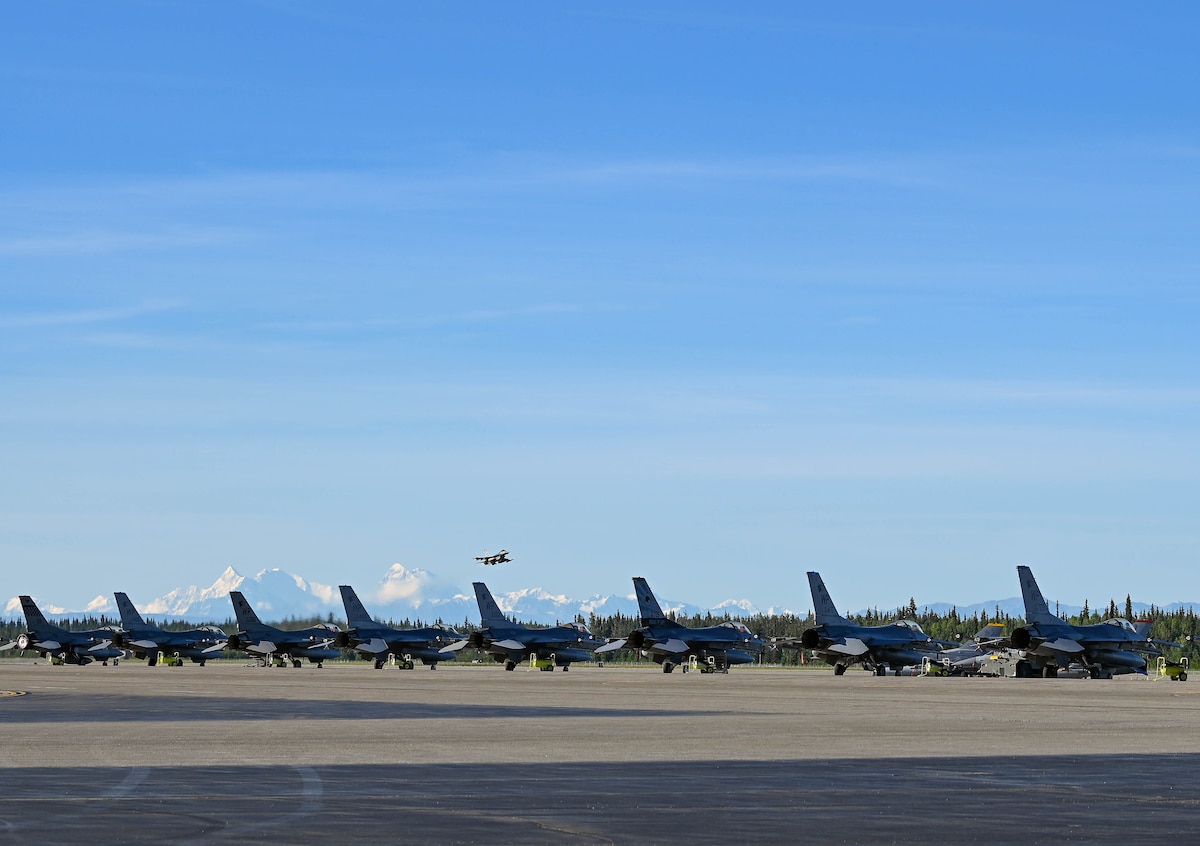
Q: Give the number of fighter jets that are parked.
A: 8